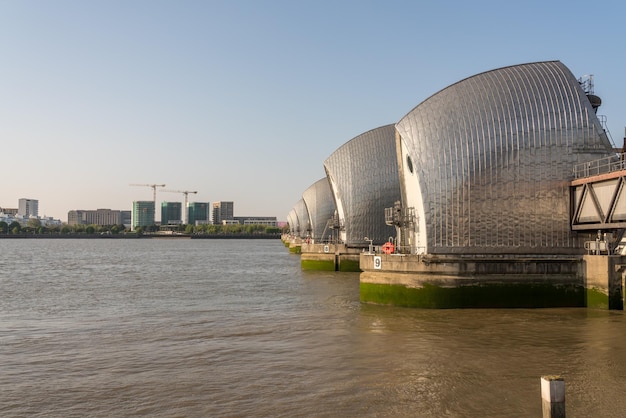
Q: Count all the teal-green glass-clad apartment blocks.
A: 3